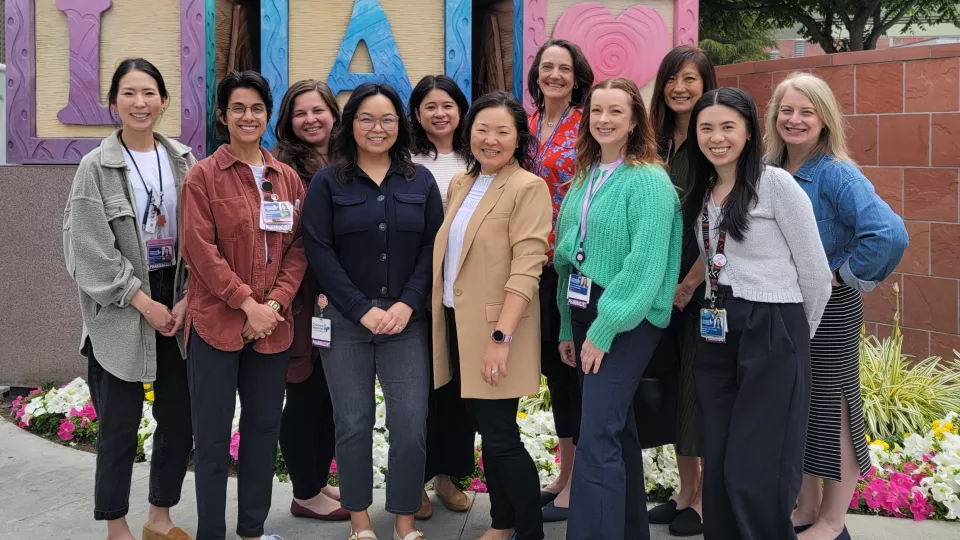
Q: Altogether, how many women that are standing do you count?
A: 11